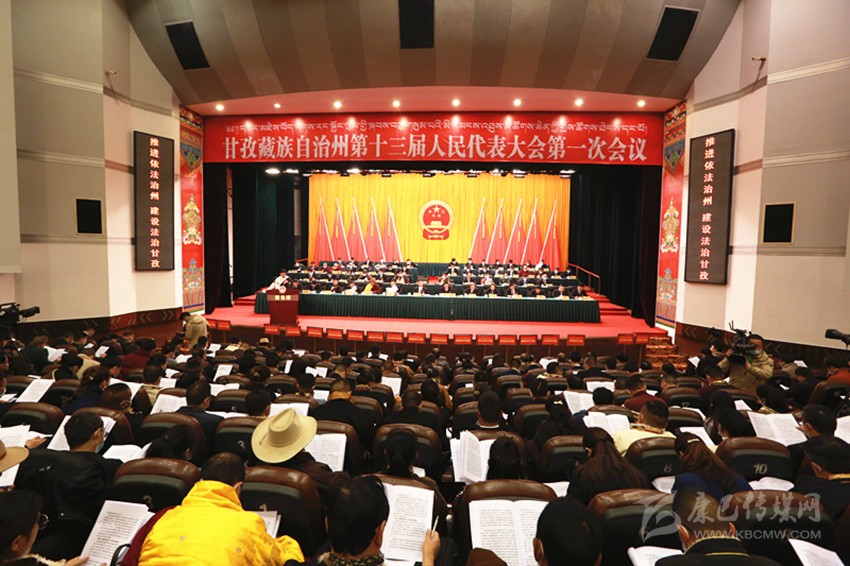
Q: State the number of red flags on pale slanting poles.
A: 10